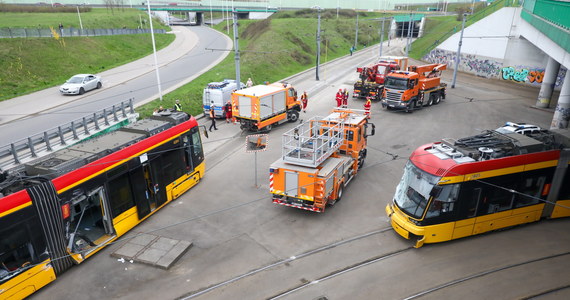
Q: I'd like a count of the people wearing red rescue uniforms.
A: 5